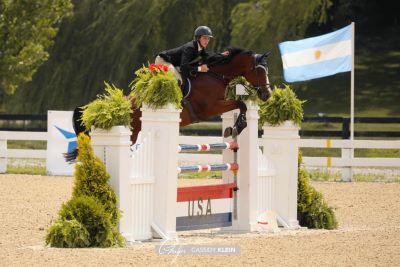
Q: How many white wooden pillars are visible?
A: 4